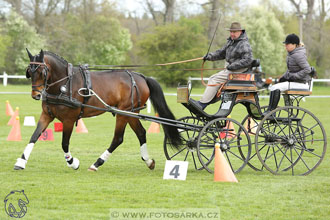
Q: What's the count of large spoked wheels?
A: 4